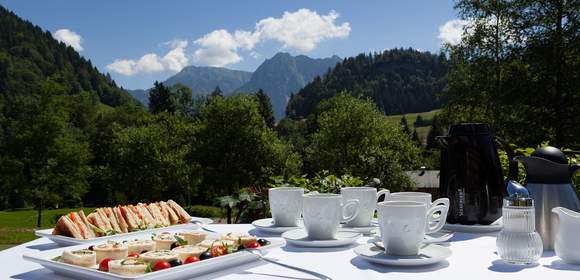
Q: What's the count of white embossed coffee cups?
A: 5